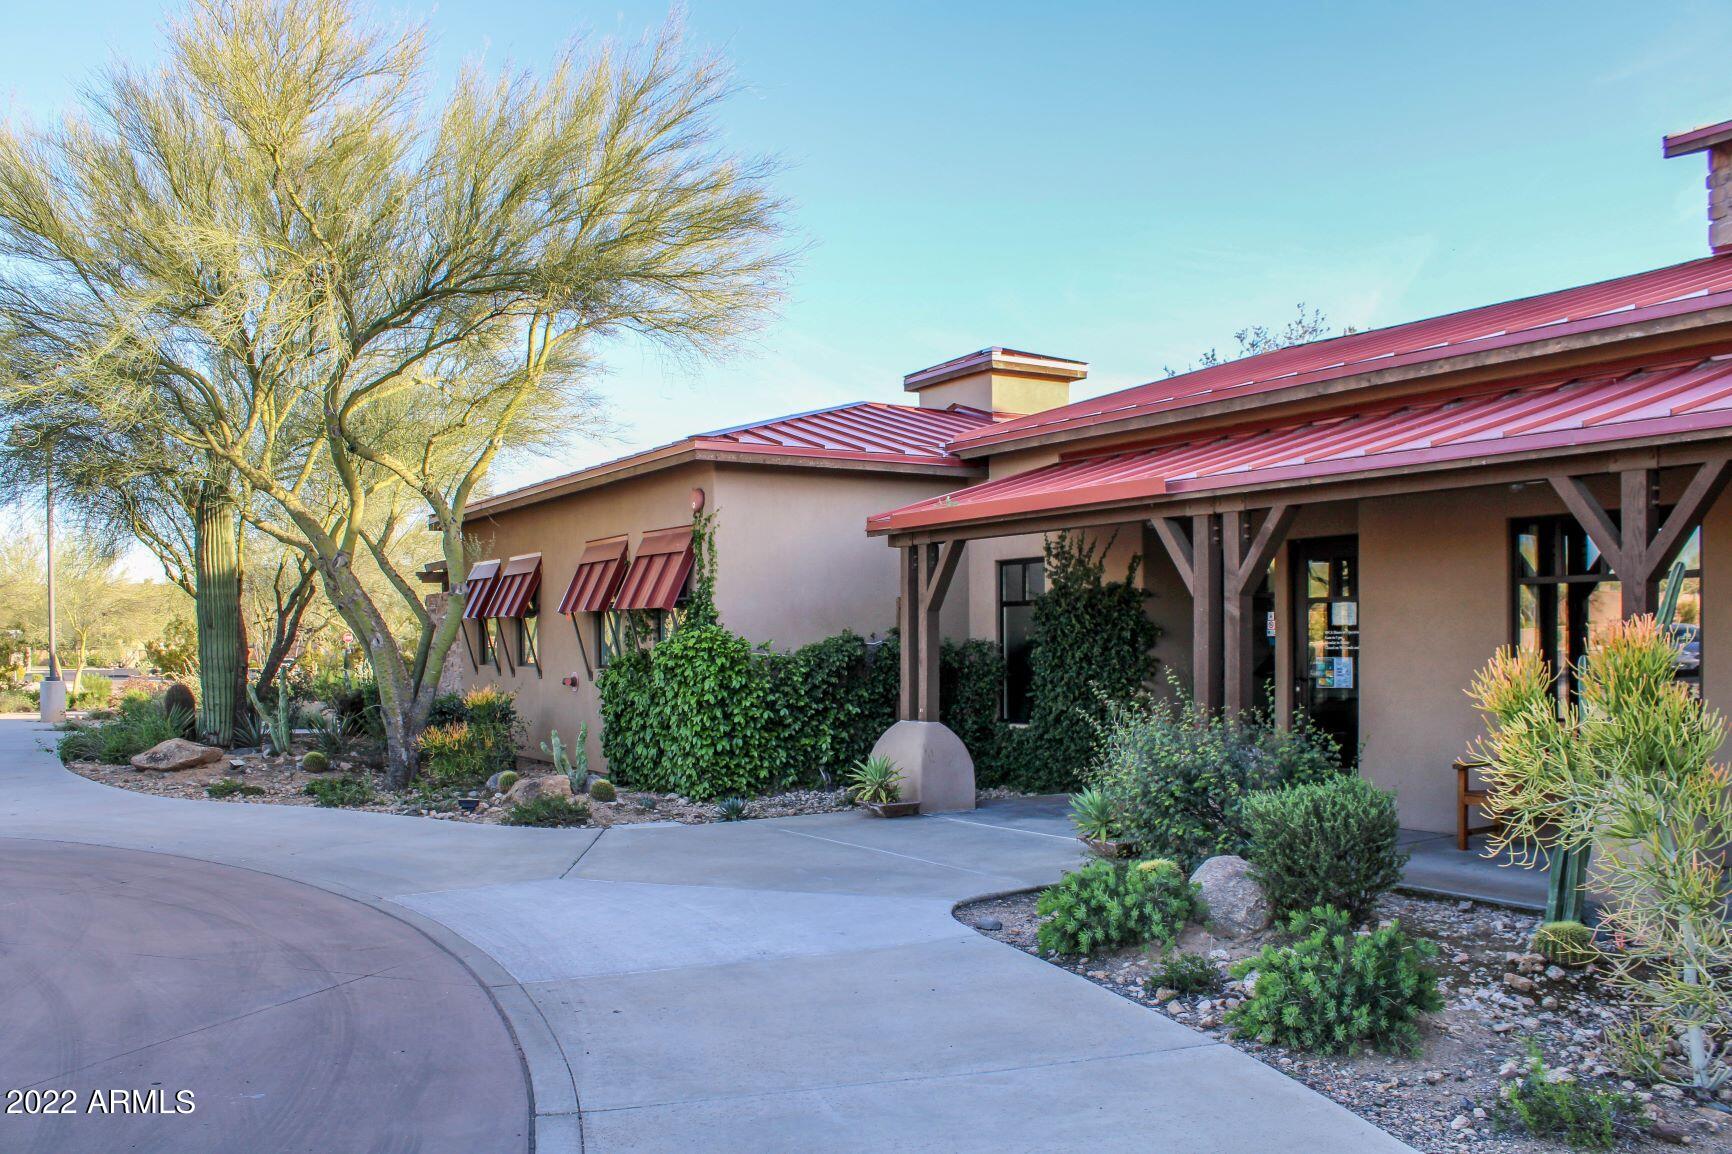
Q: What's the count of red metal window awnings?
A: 4